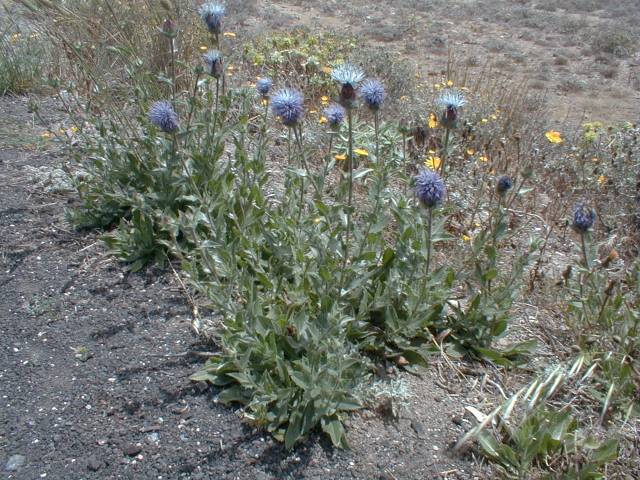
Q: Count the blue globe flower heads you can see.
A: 12